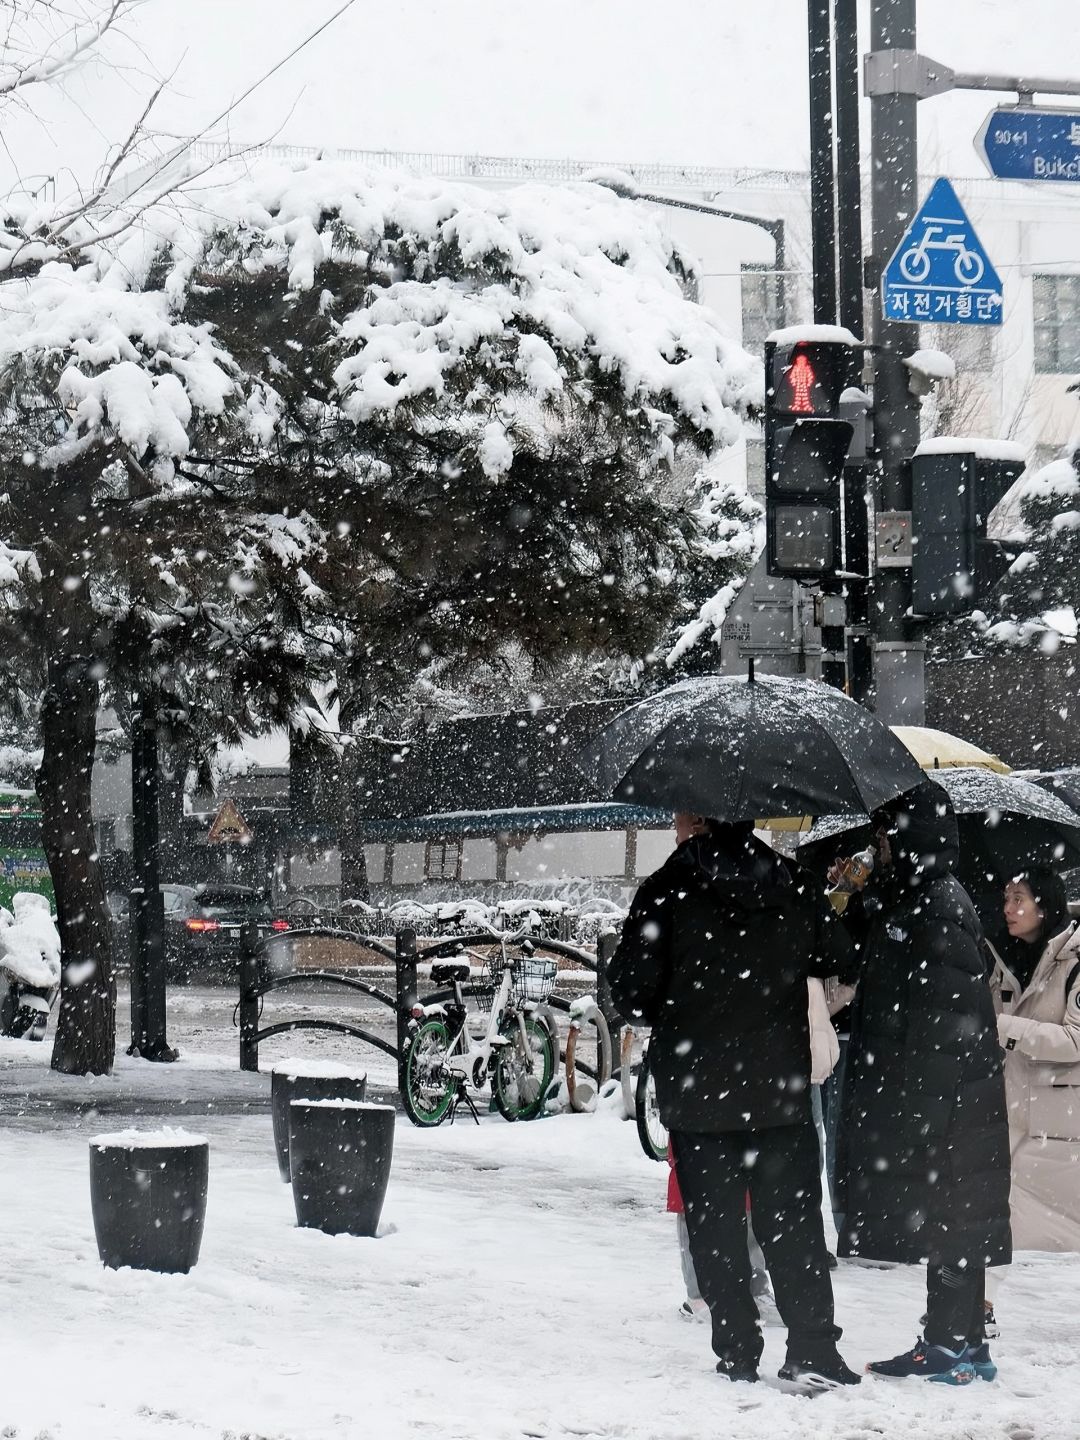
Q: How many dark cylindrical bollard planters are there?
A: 3